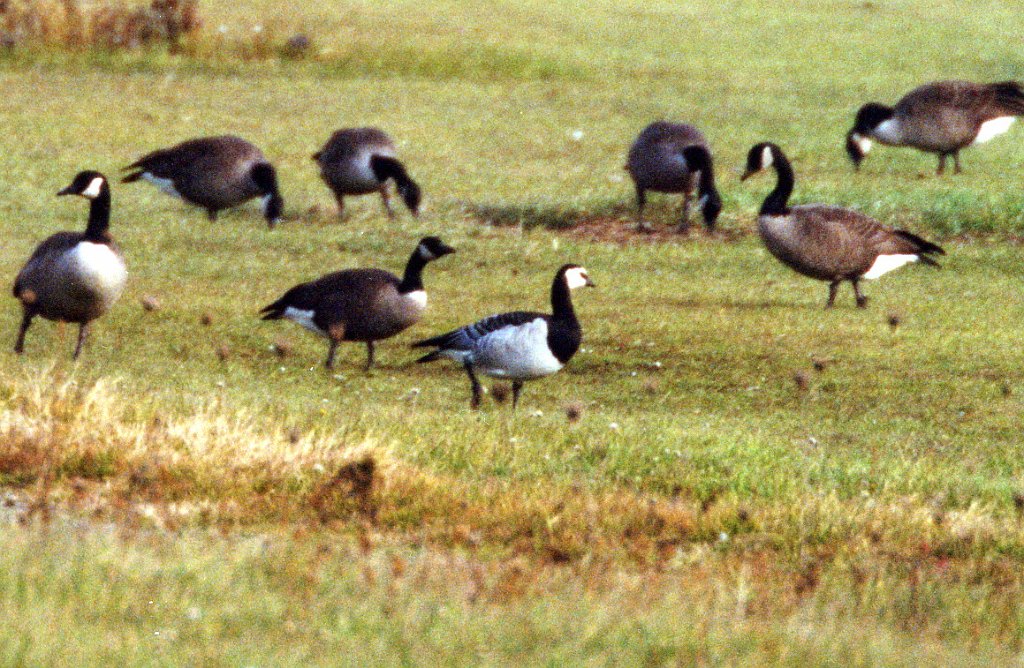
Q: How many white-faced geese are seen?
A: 1